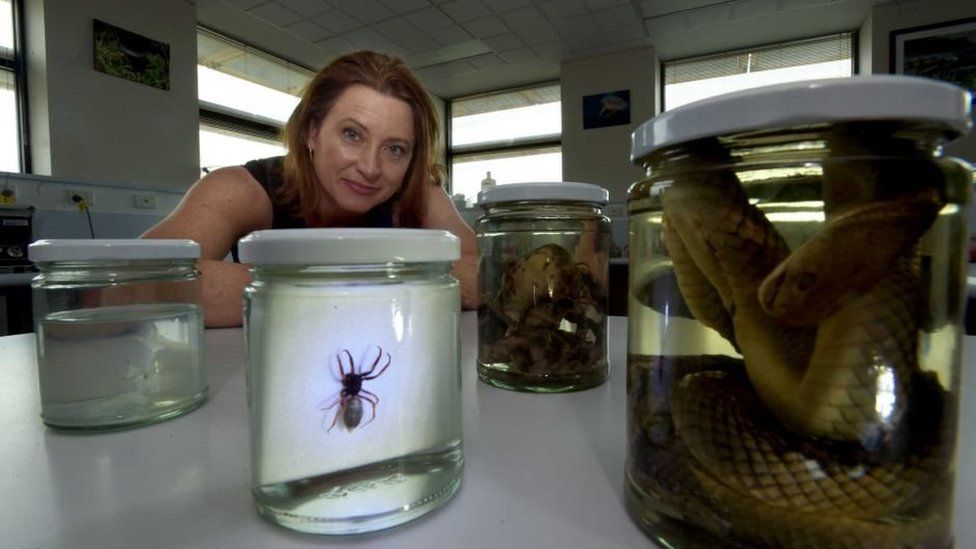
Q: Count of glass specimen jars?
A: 4